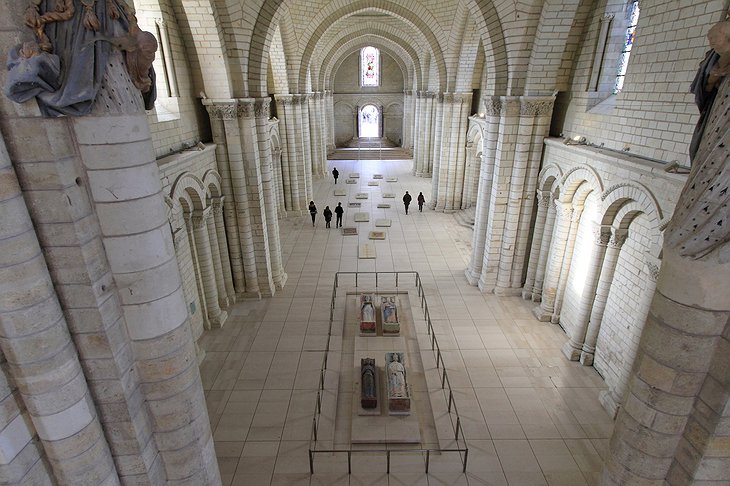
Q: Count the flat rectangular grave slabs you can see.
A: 15